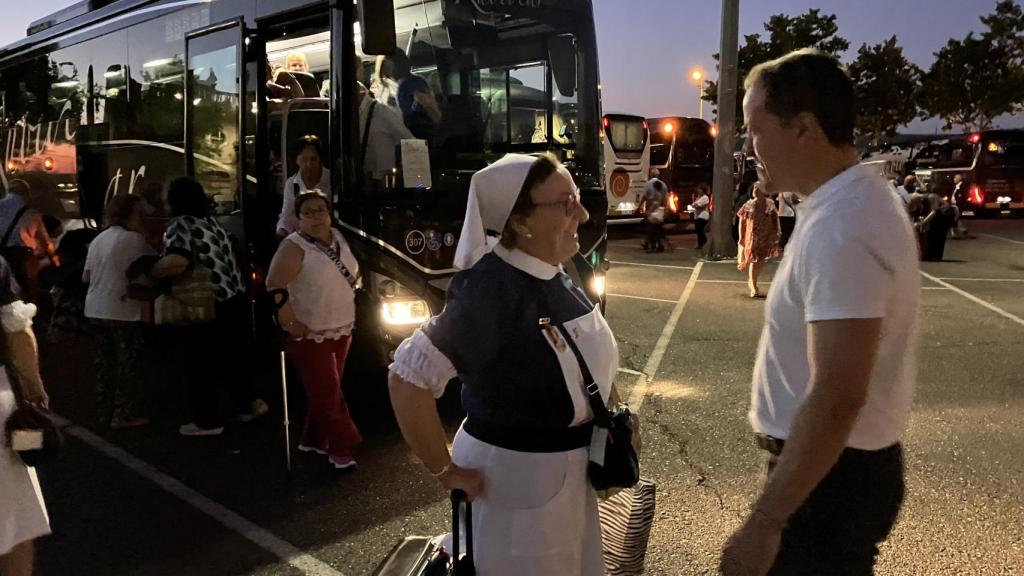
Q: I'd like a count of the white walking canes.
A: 1